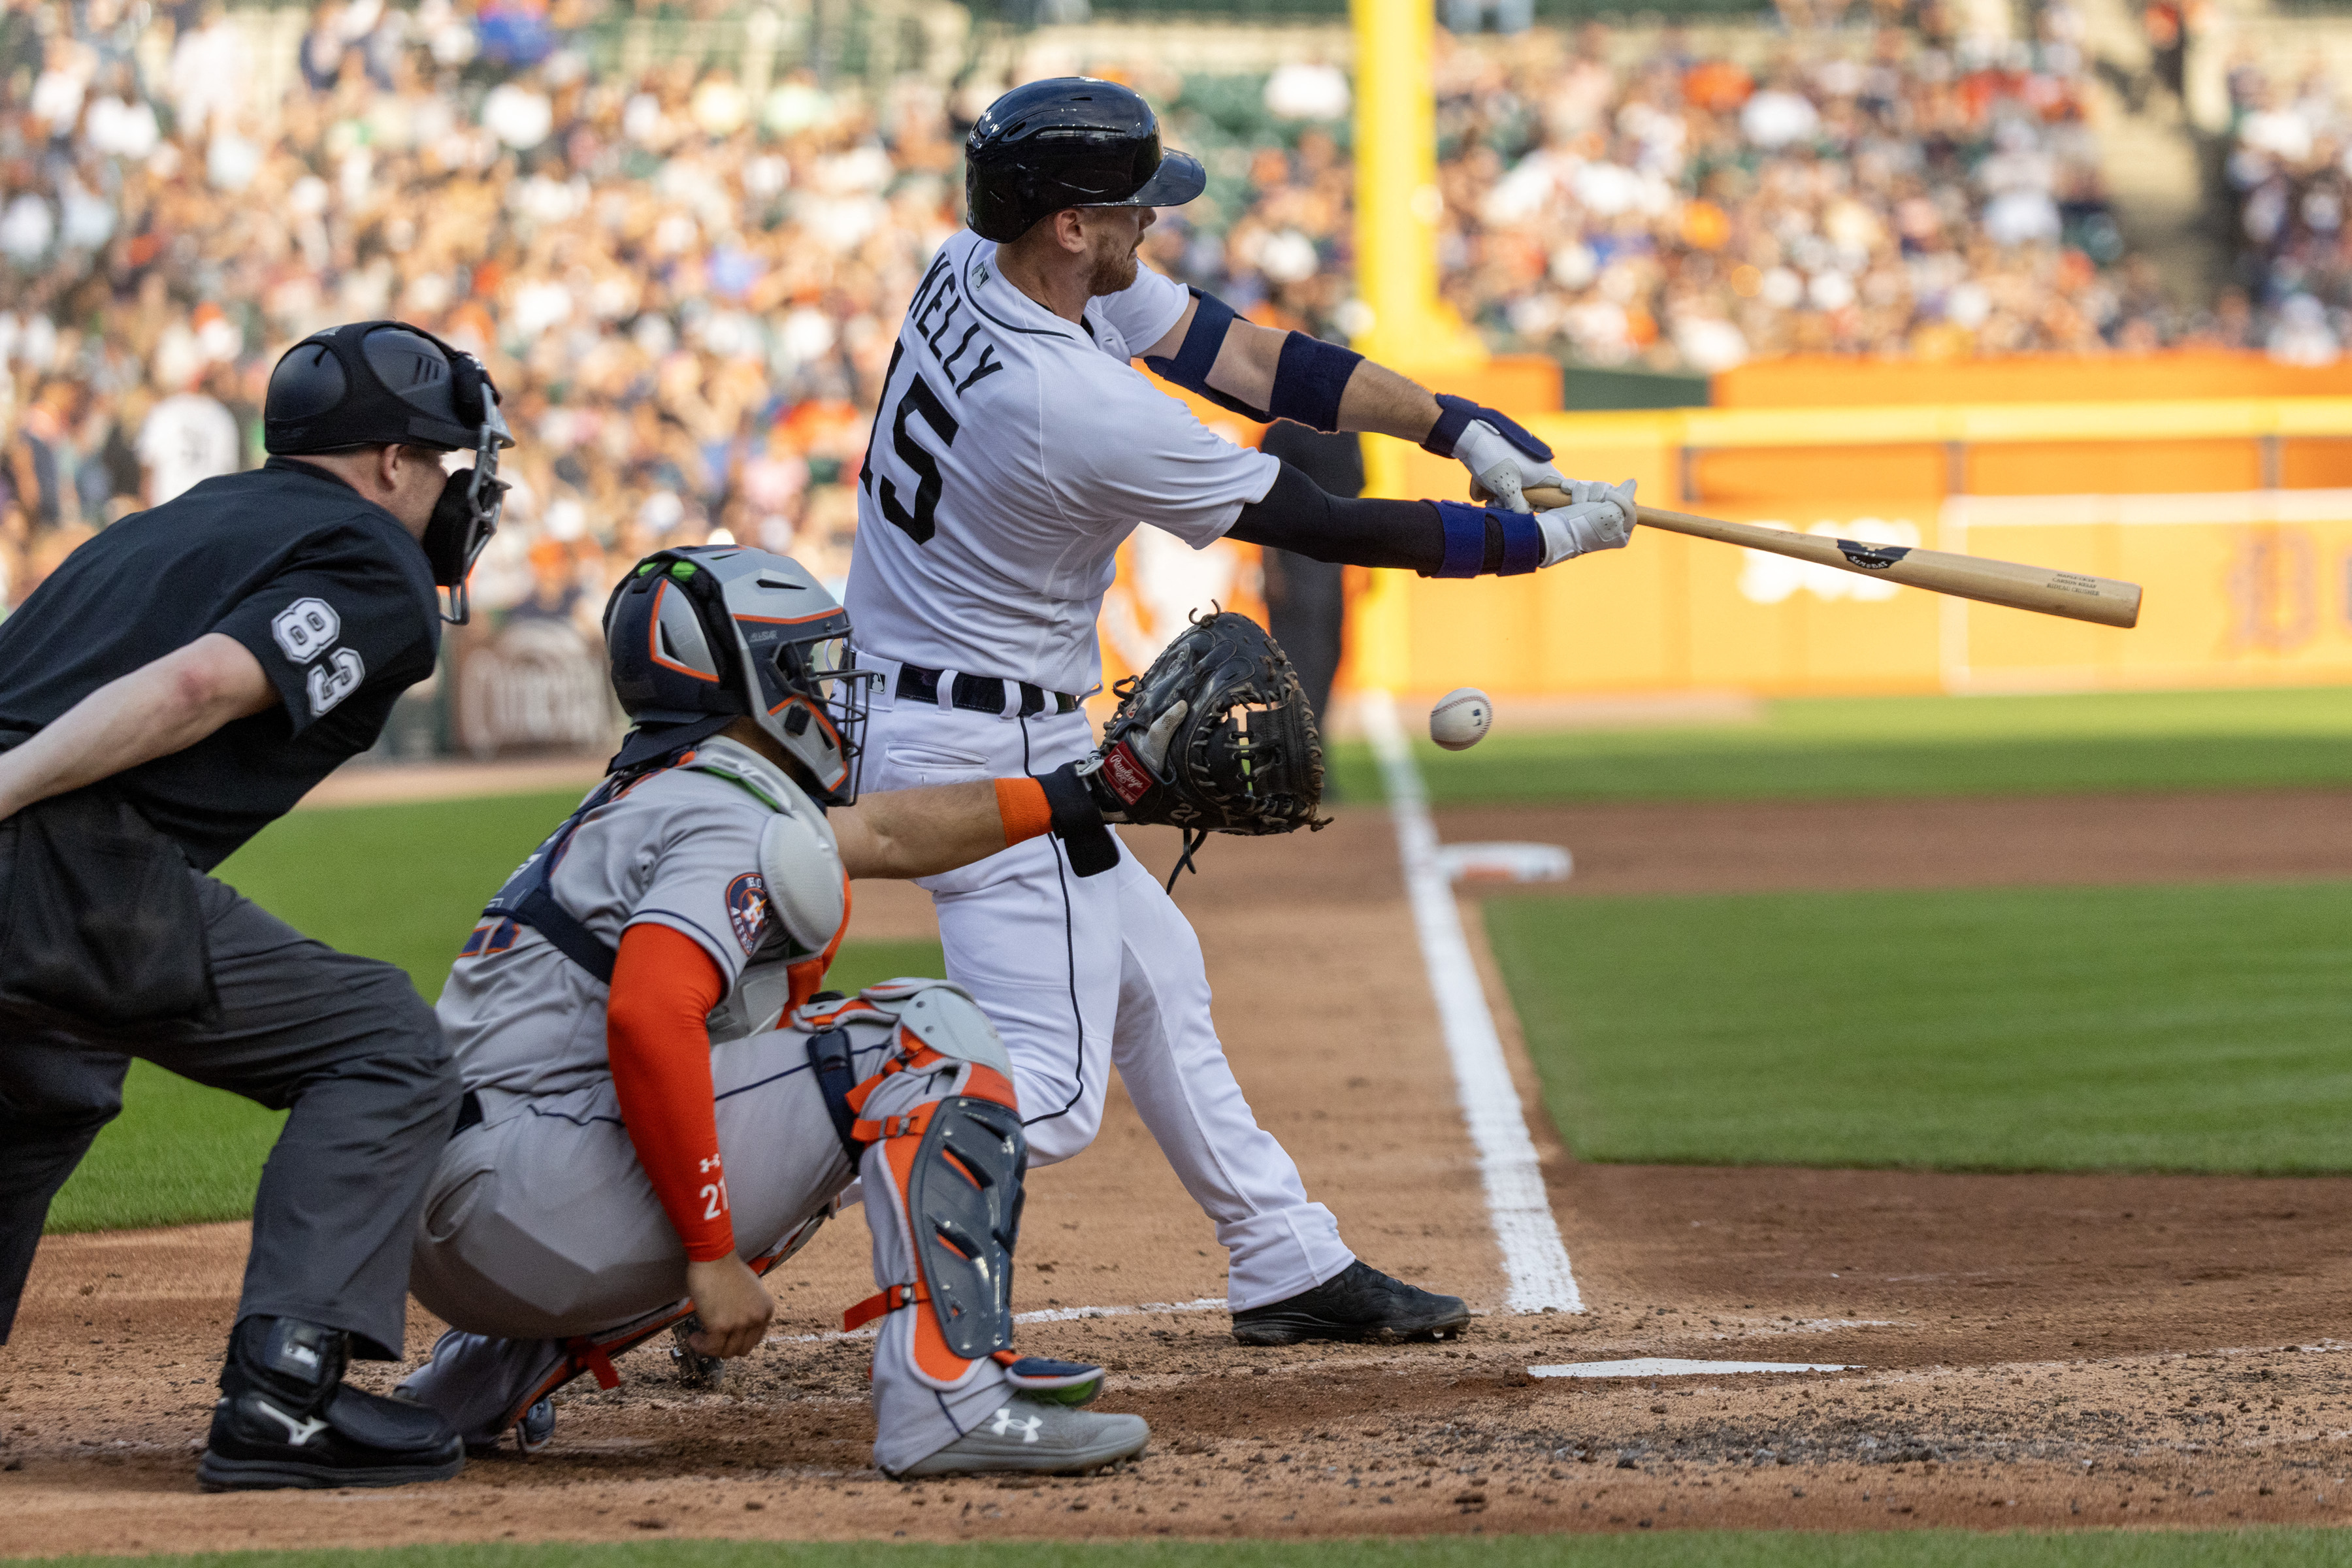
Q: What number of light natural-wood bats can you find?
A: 1